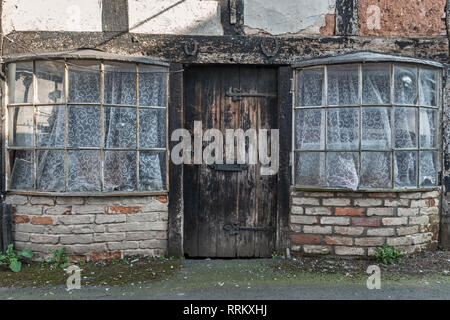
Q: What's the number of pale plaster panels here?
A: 3